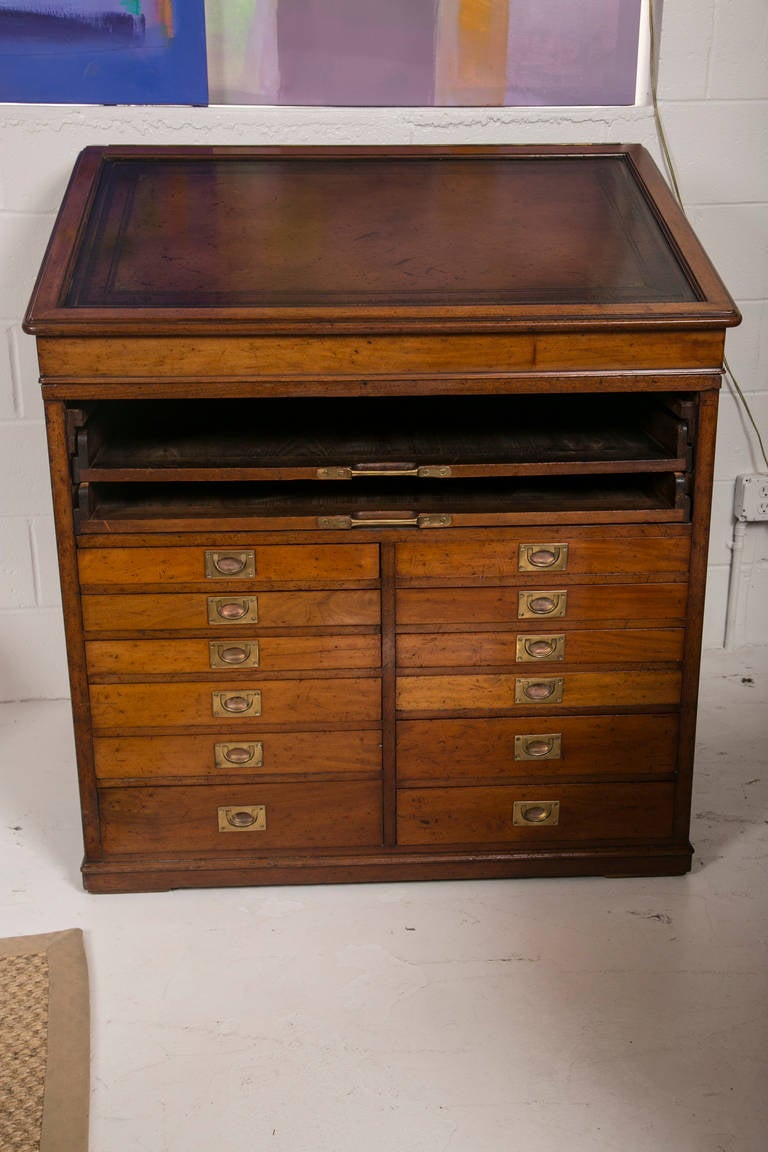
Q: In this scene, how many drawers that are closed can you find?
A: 12